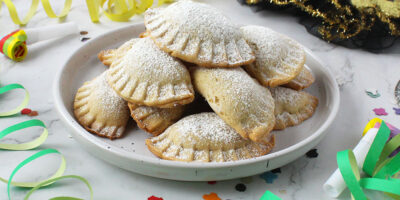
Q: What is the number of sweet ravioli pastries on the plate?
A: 10